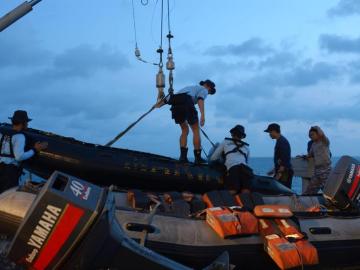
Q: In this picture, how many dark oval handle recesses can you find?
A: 2